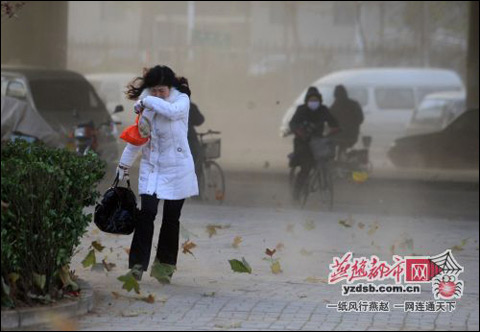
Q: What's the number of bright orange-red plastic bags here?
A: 1